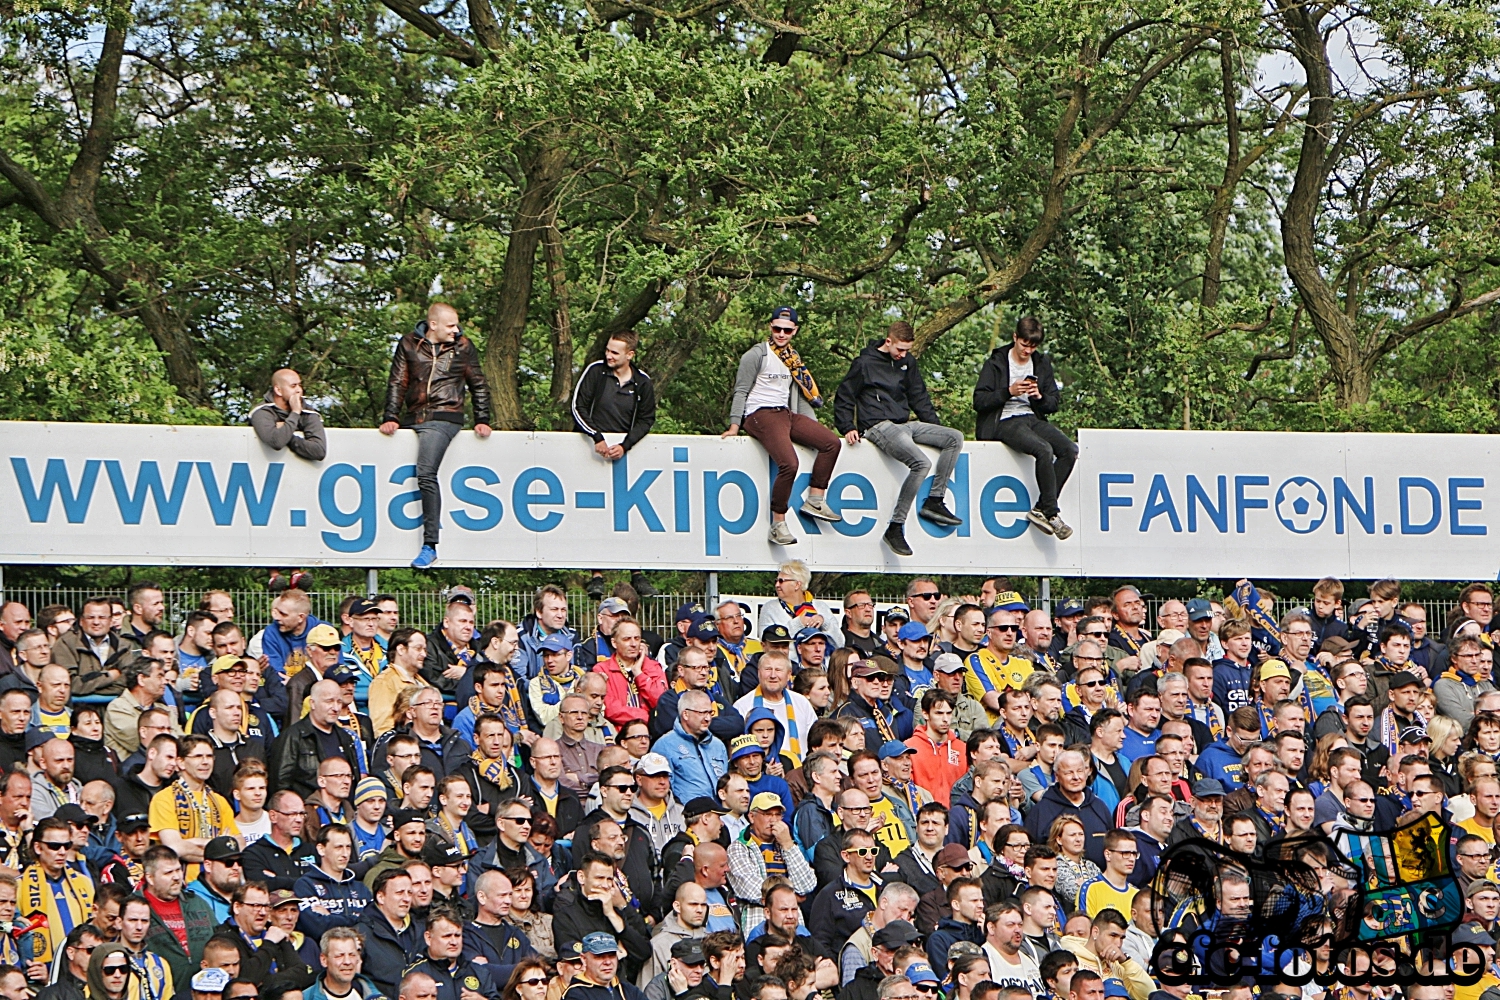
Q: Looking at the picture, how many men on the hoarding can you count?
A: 6